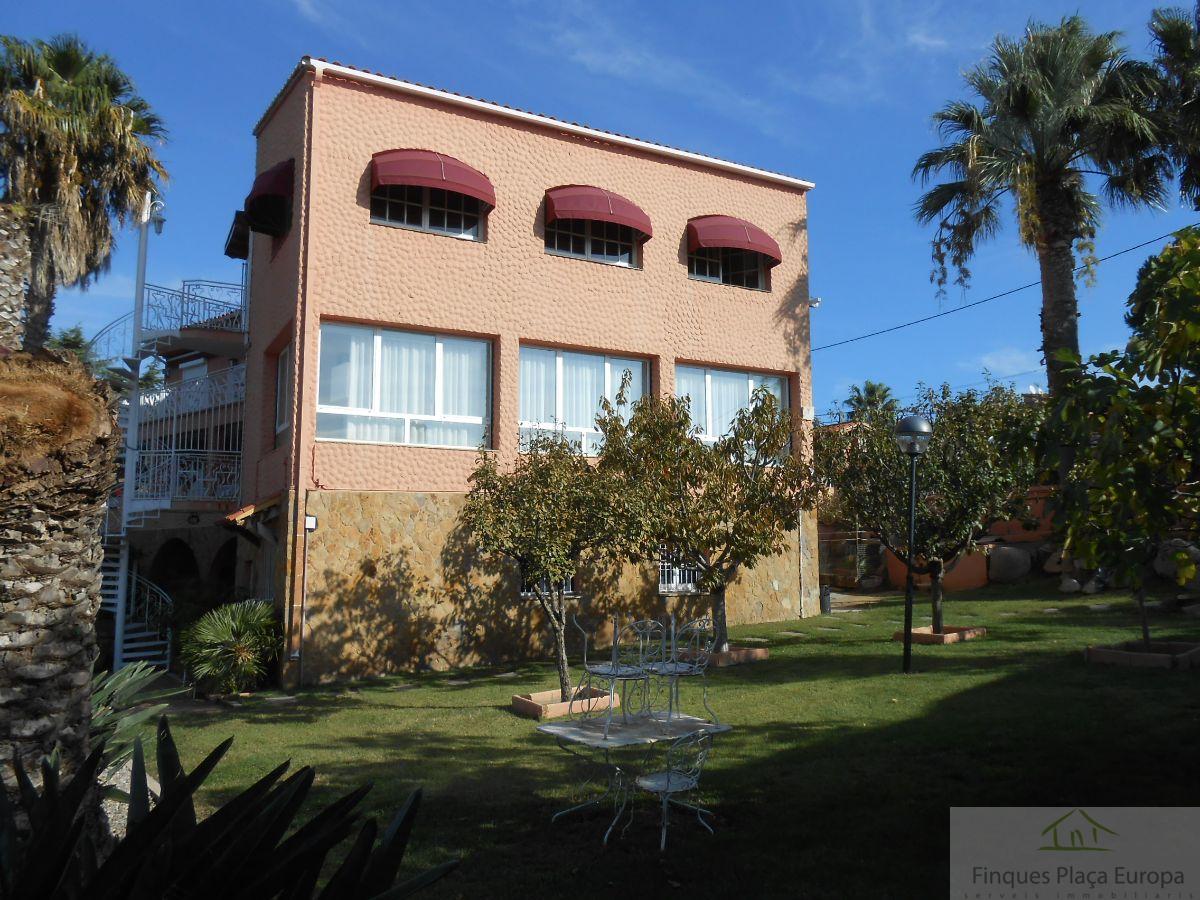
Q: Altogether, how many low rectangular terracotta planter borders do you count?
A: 4